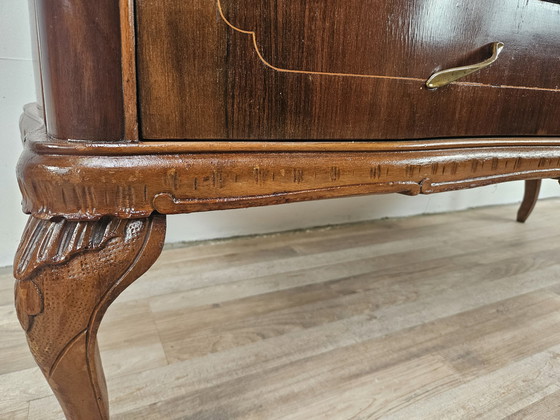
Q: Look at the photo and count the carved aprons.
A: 1